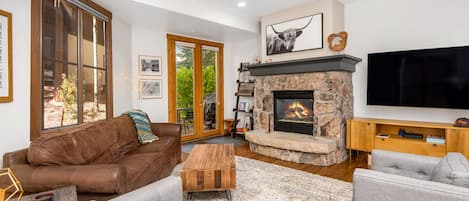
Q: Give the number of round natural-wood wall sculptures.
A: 1